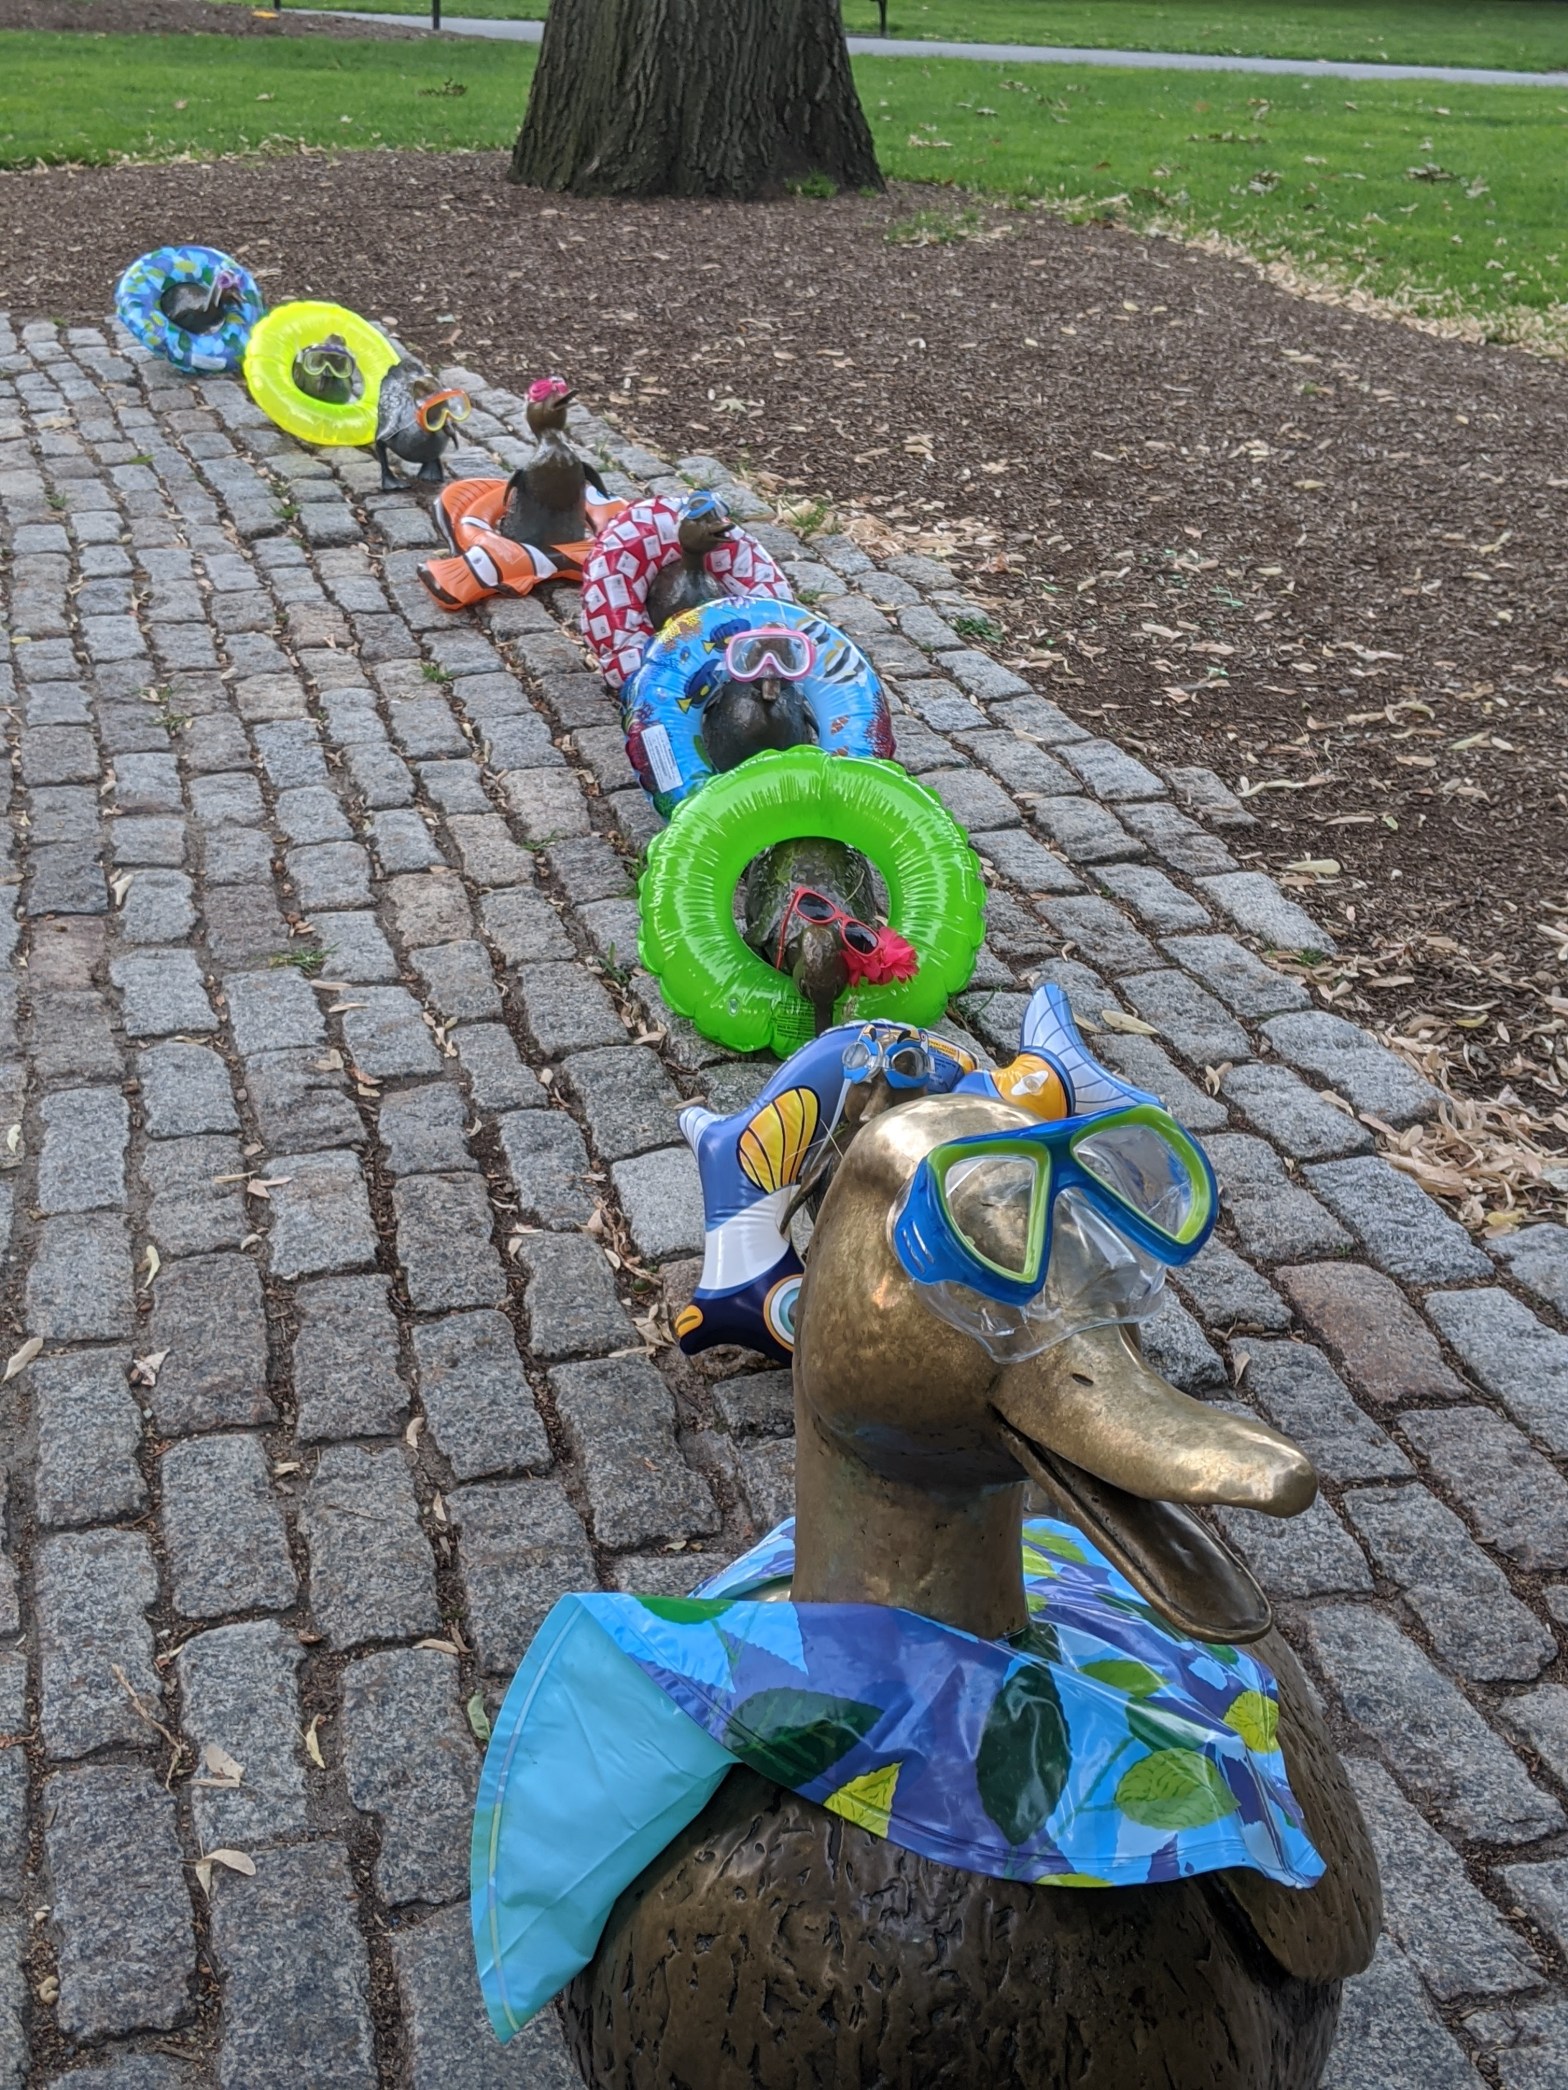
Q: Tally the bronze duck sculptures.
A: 9